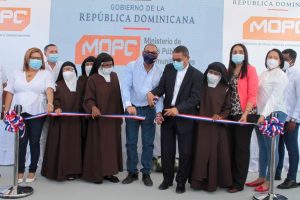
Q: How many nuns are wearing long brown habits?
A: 4